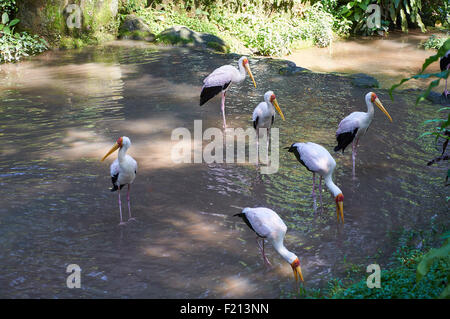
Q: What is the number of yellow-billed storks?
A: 6